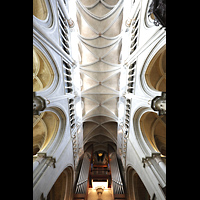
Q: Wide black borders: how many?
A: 2